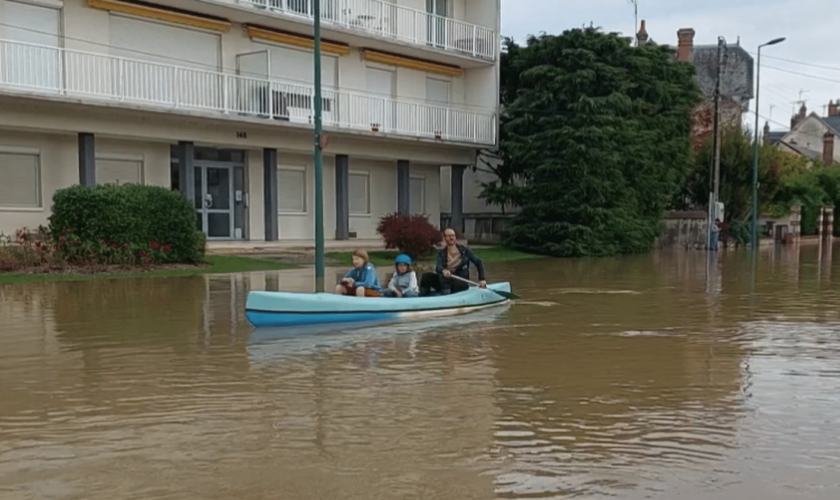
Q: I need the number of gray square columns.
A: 6